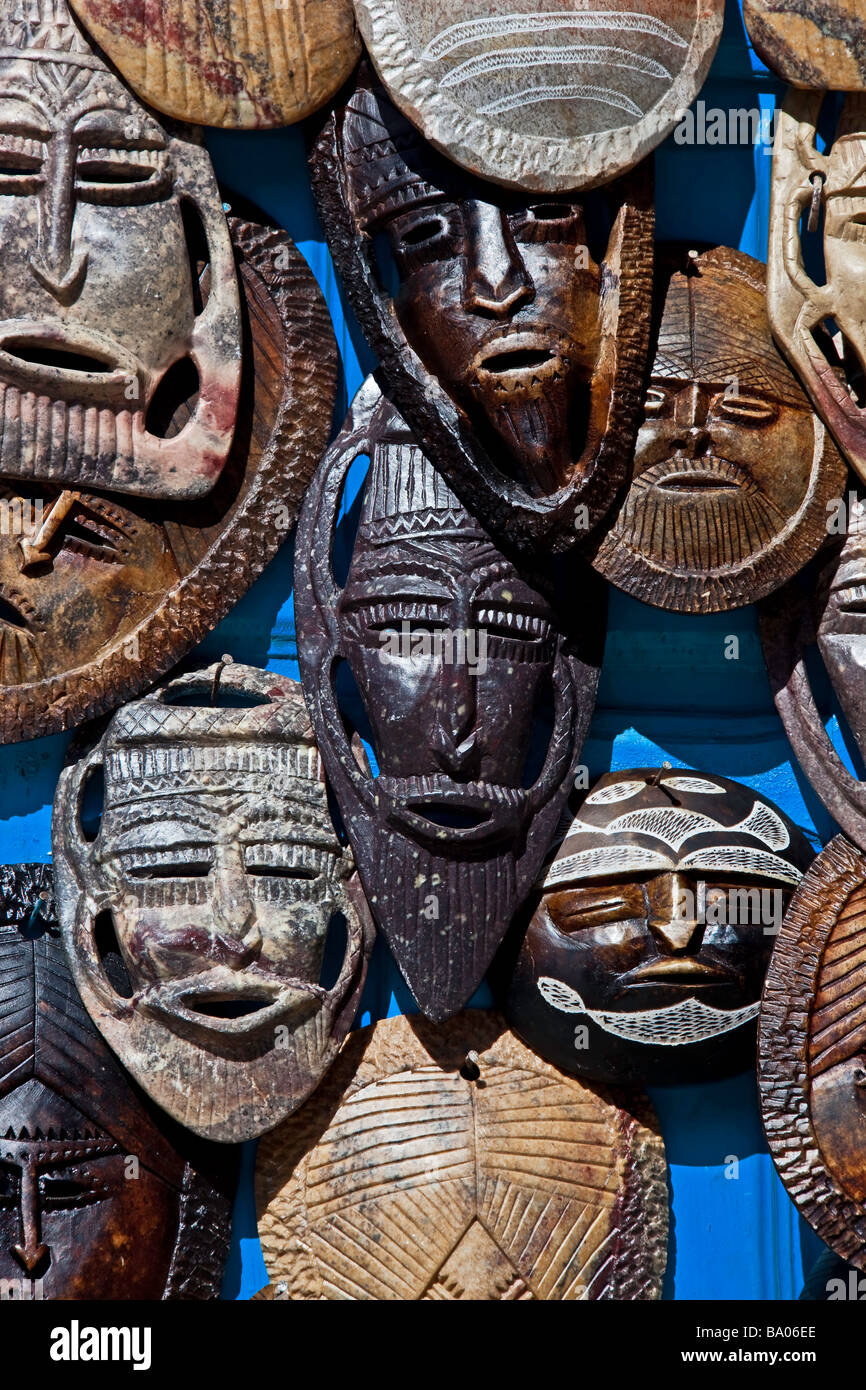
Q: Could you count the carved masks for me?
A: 15